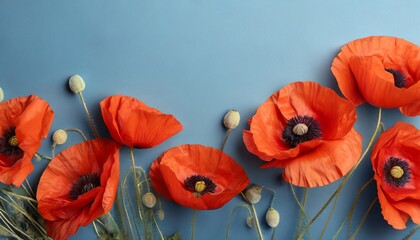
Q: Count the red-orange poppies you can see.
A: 7